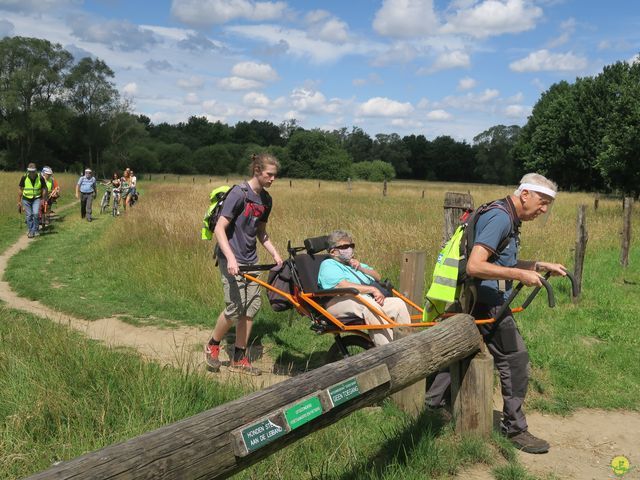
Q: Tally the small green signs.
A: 3